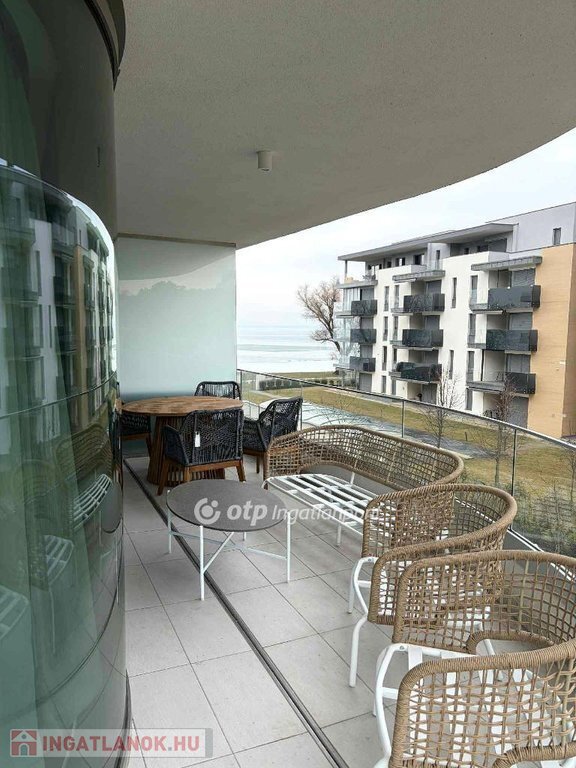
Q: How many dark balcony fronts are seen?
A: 9